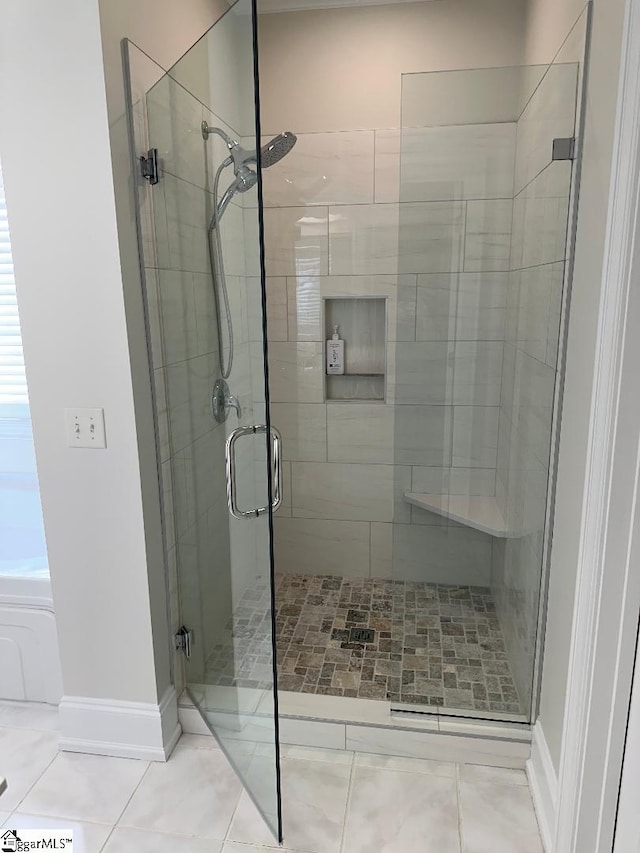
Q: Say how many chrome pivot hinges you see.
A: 2